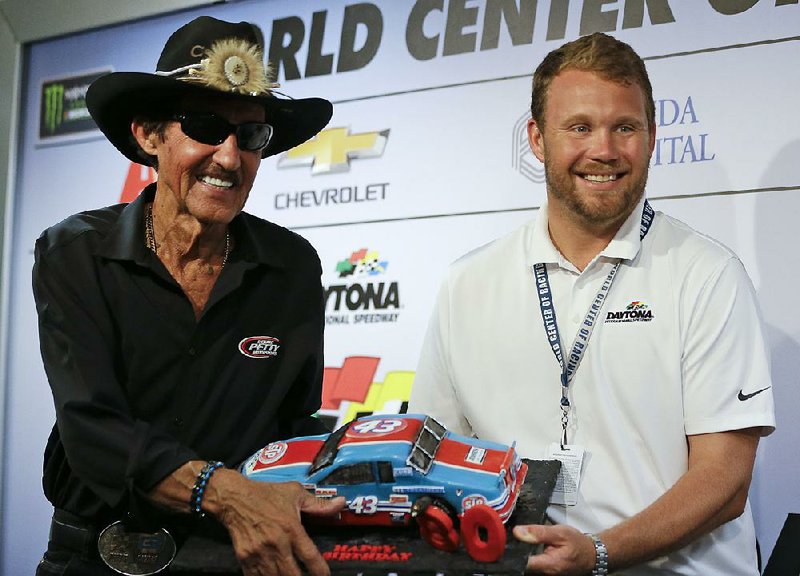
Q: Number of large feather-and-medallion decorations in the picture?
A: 1